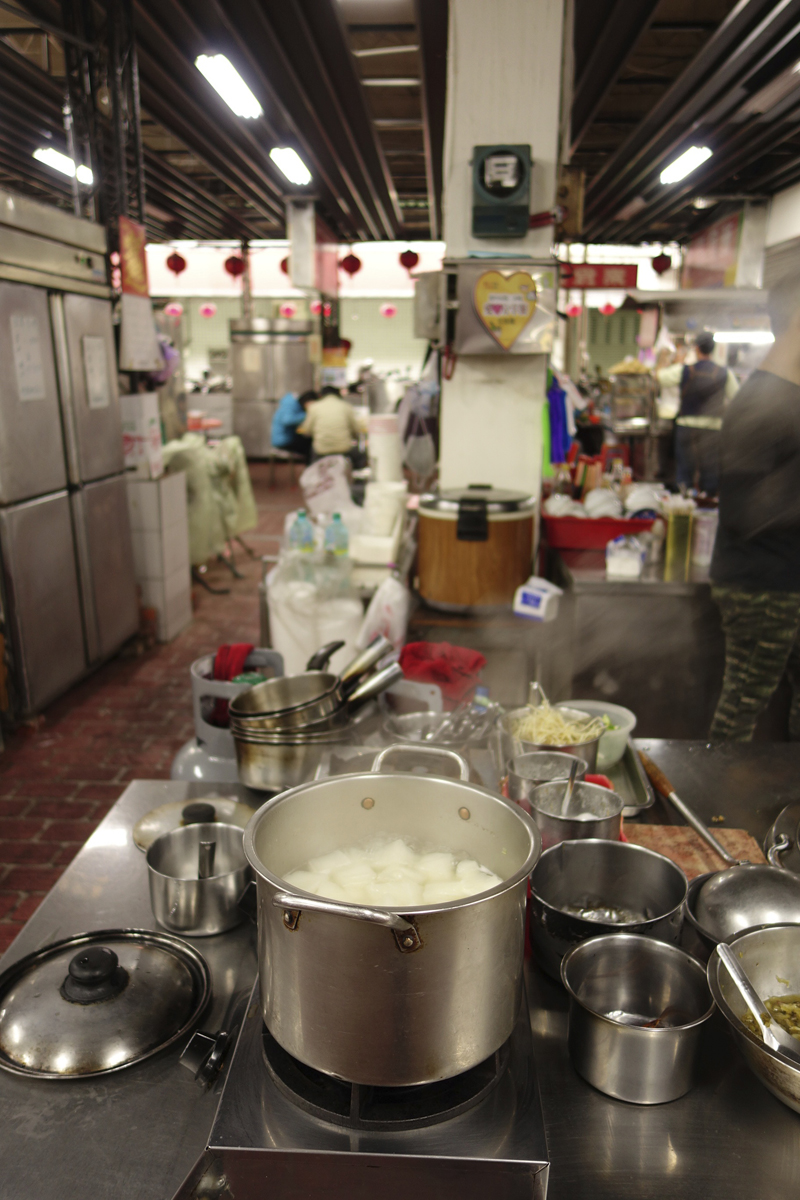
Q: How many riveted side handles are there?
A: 2